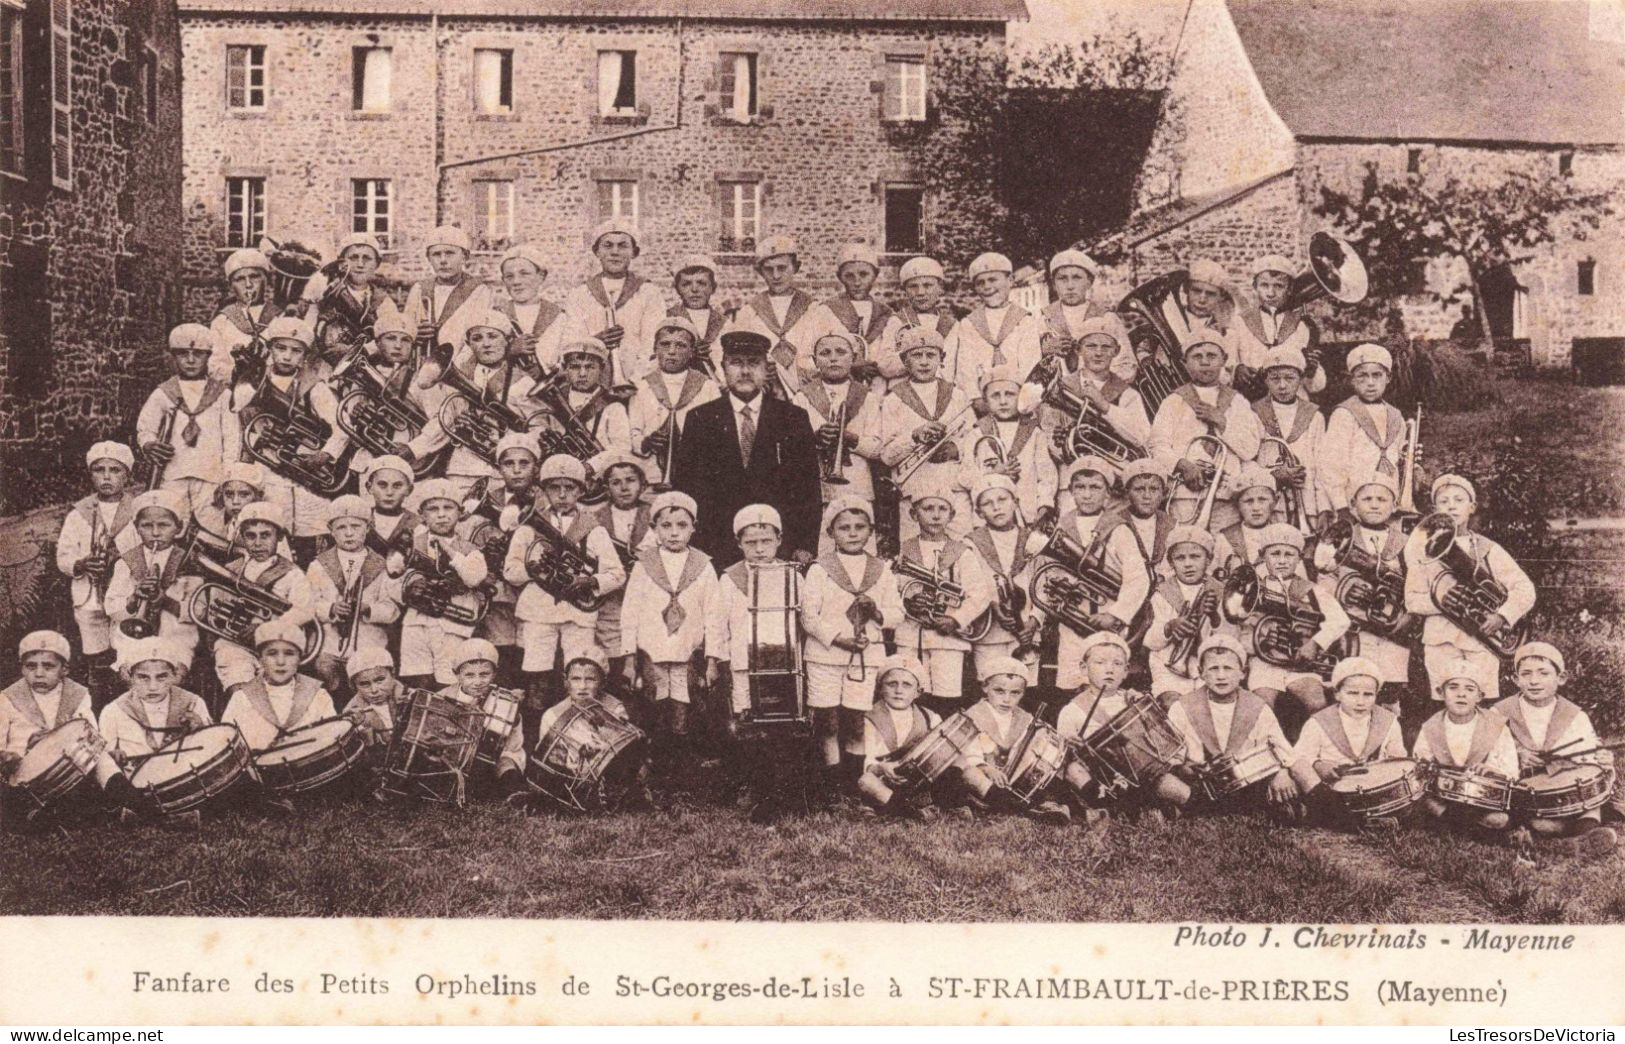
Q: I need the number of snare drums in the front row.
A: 13